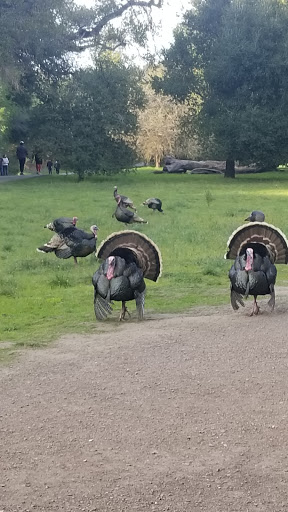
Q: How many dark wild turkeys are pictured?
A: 8